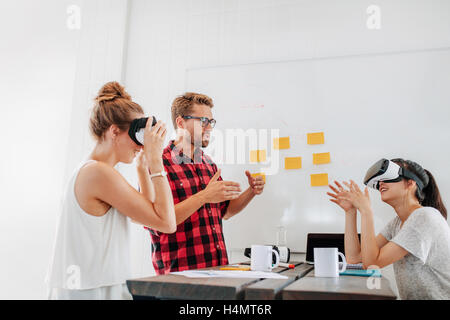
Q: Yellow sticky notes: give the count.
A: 7